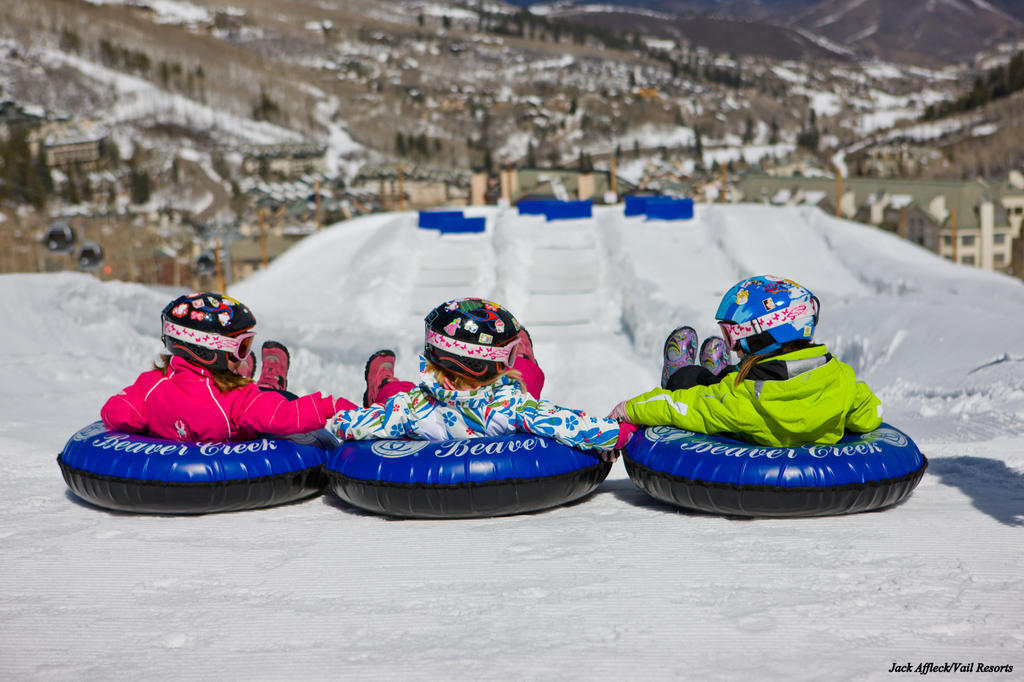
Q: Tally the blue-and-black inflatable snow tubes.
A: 3